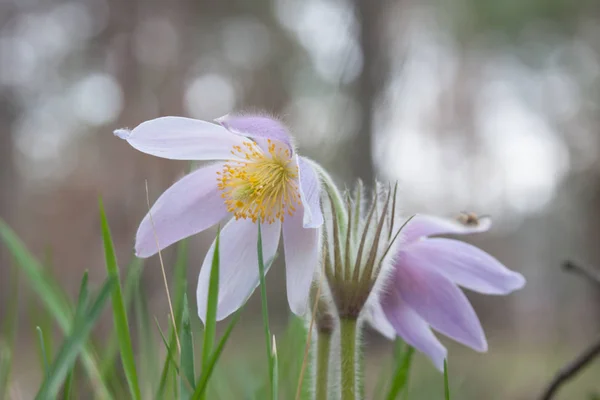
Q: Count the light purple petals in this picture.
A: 11